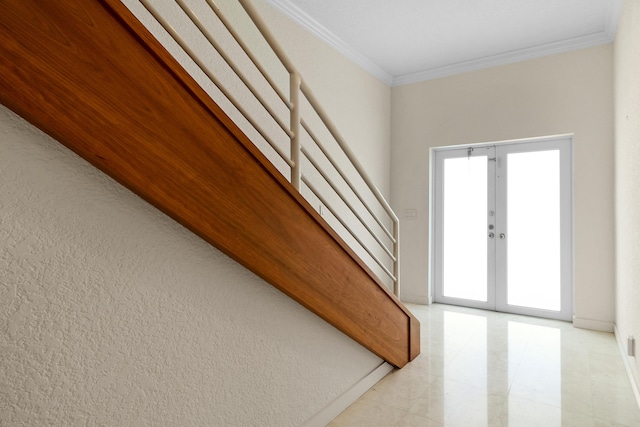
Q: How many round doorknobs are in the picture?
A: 2